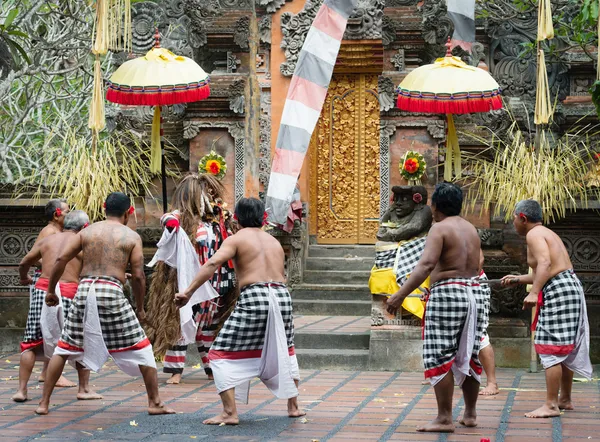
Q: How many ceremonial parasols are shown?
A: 2